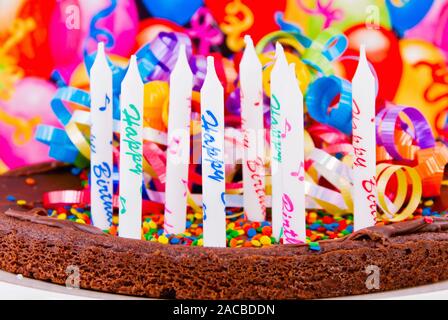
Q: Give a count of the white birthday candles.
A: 8